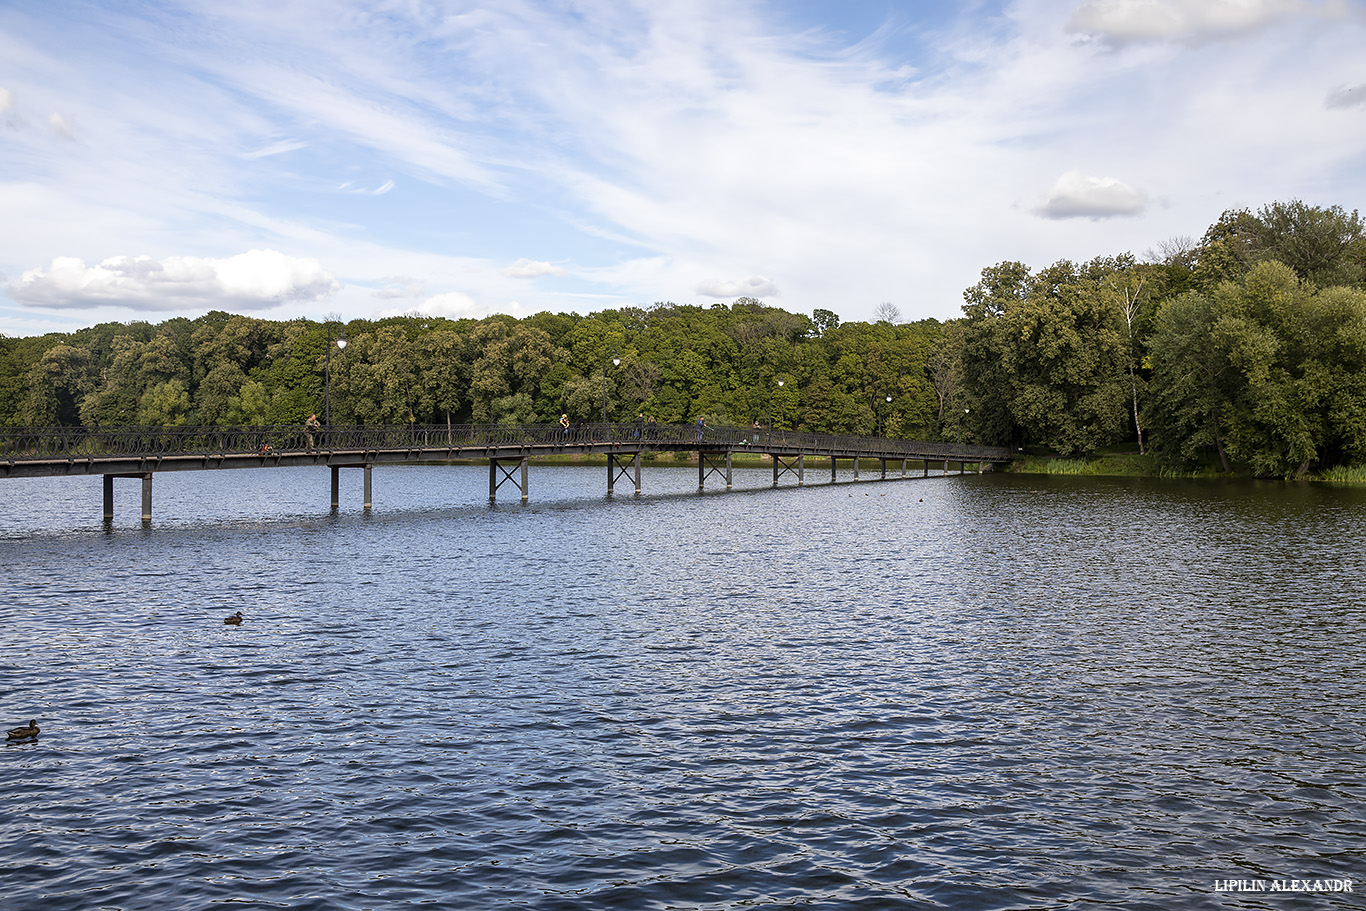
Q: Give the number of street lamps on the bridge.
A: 5